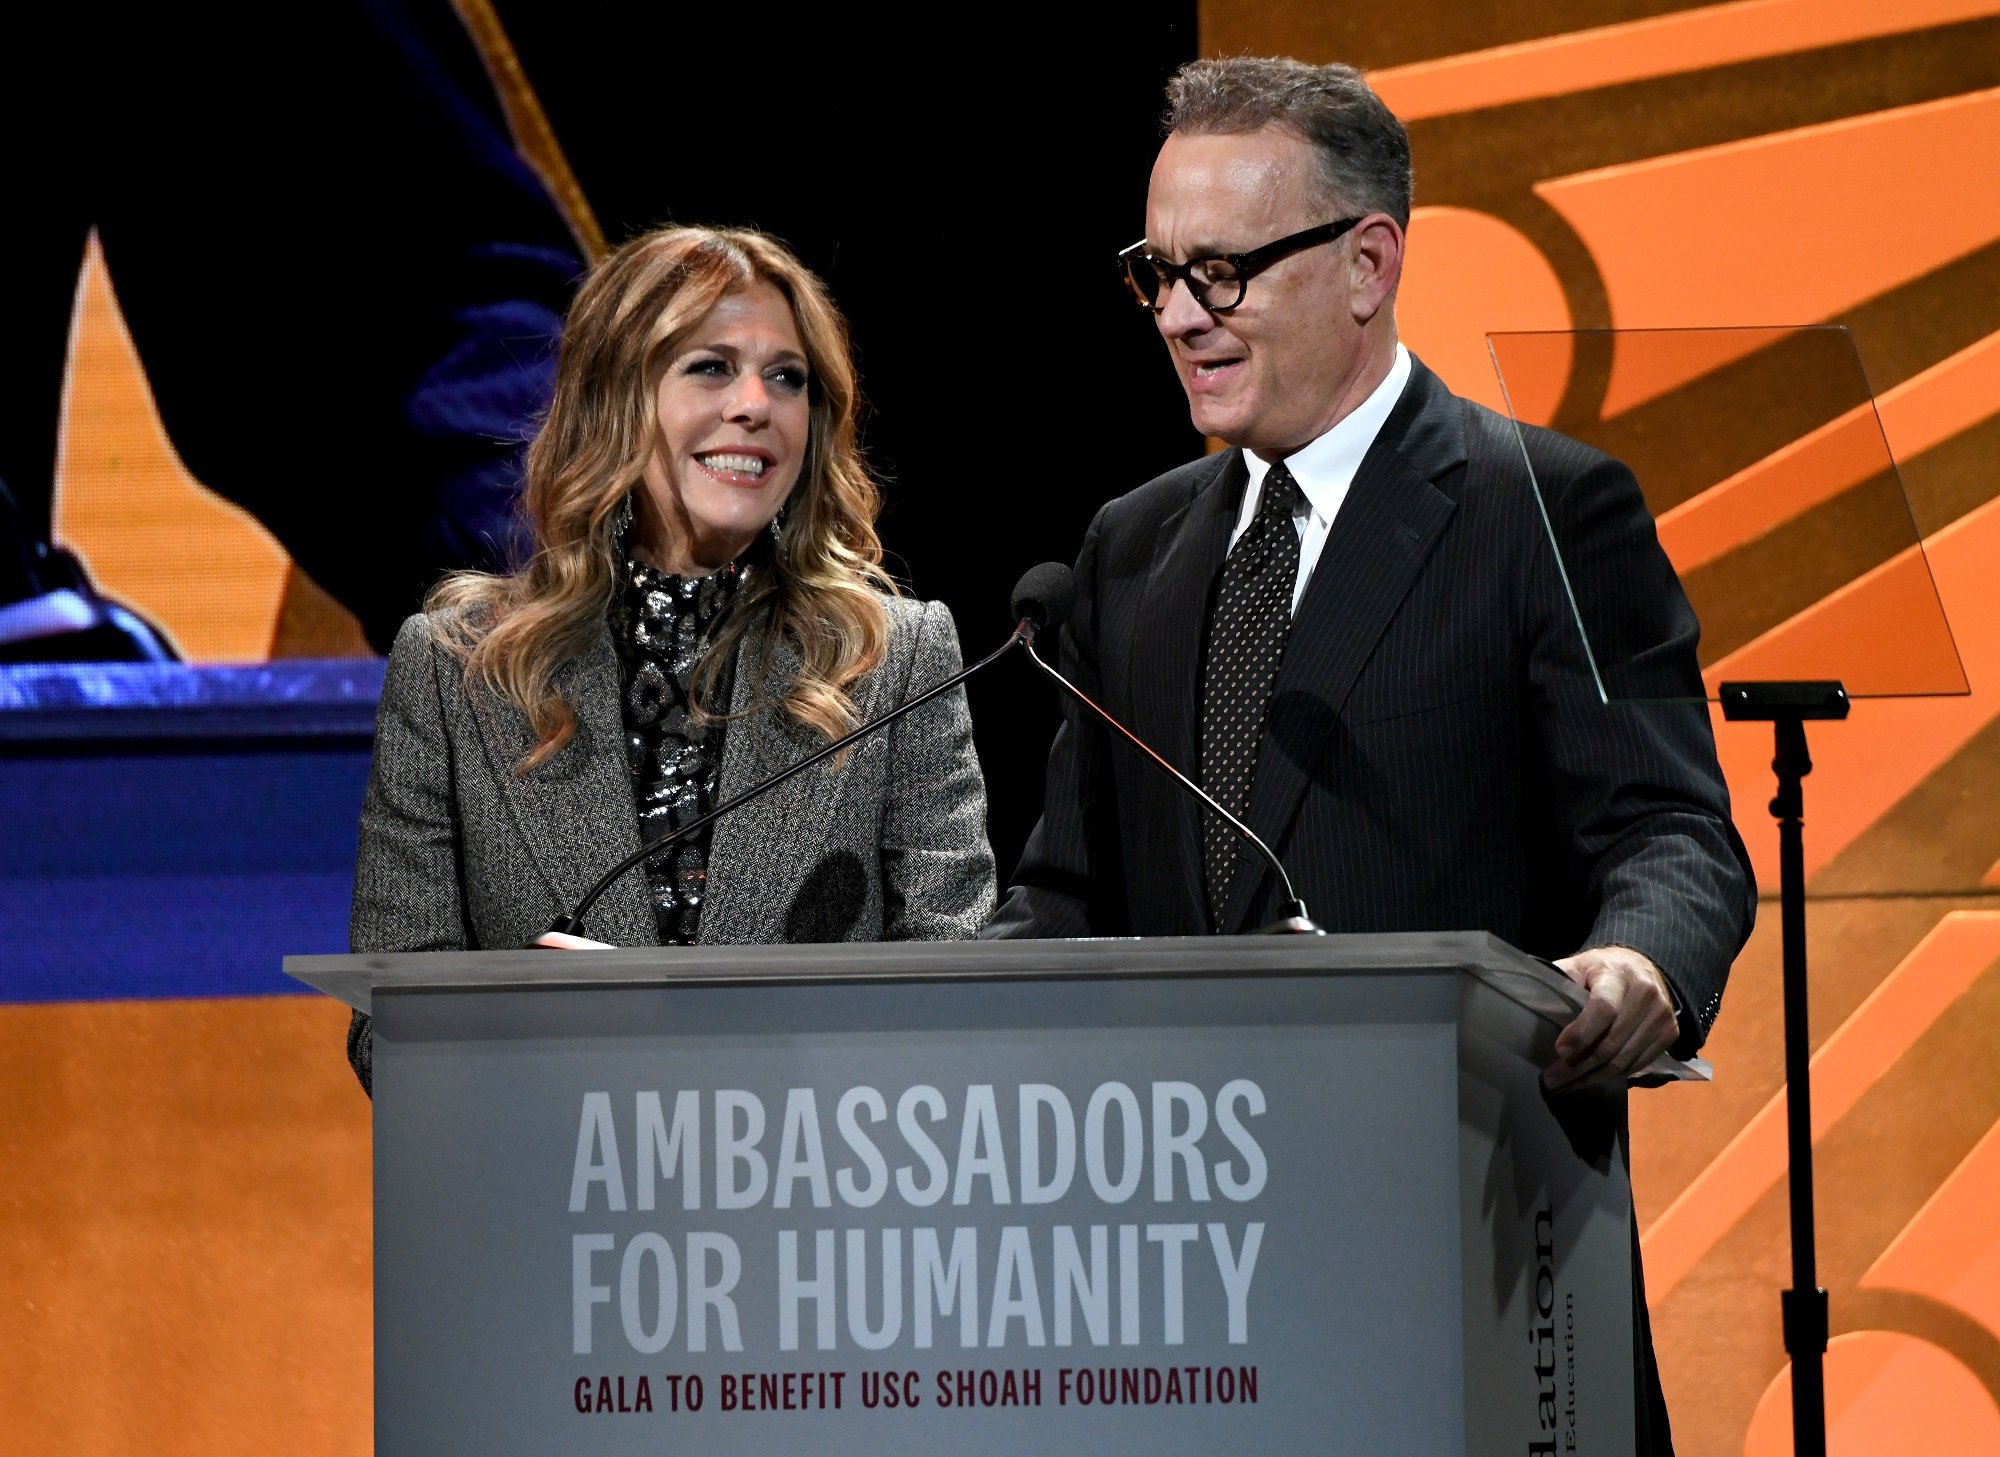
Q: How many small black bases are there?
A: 2